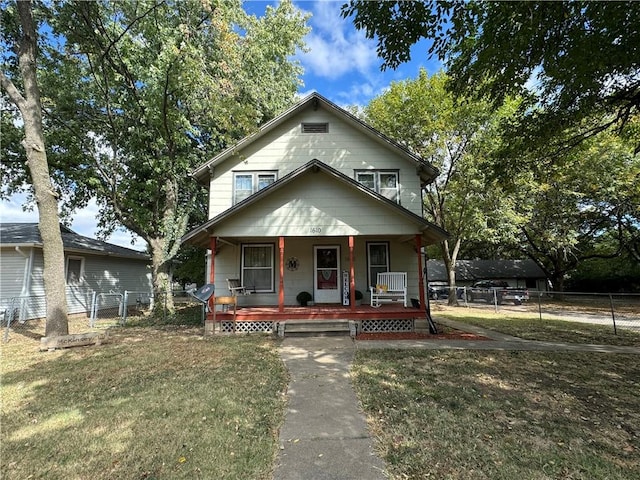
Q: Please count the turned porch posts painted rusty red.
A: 4